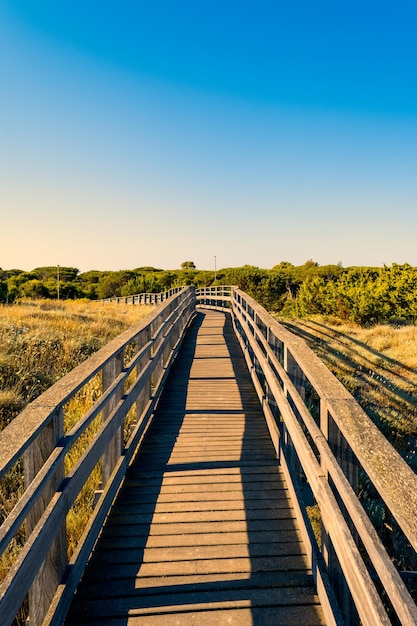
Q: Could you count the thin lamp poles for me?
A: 2